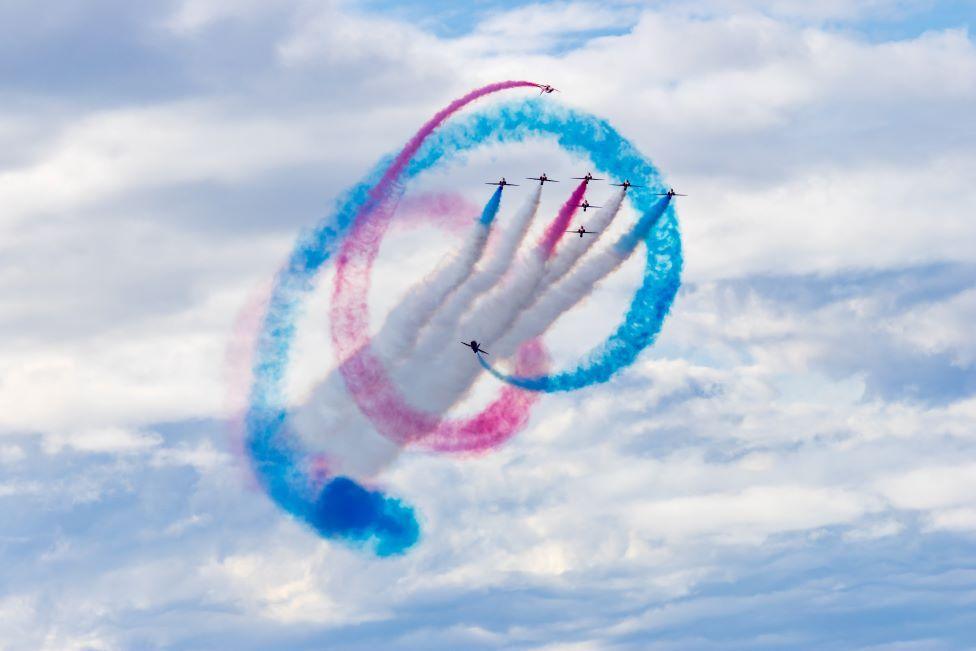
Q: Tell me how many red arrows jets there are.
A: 9